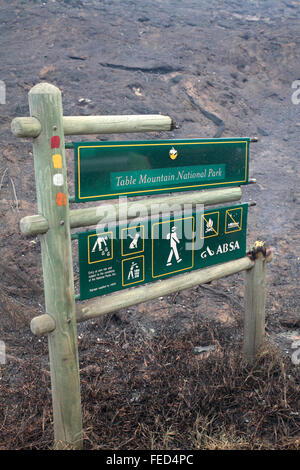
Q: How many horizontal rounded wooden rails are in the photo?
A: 3